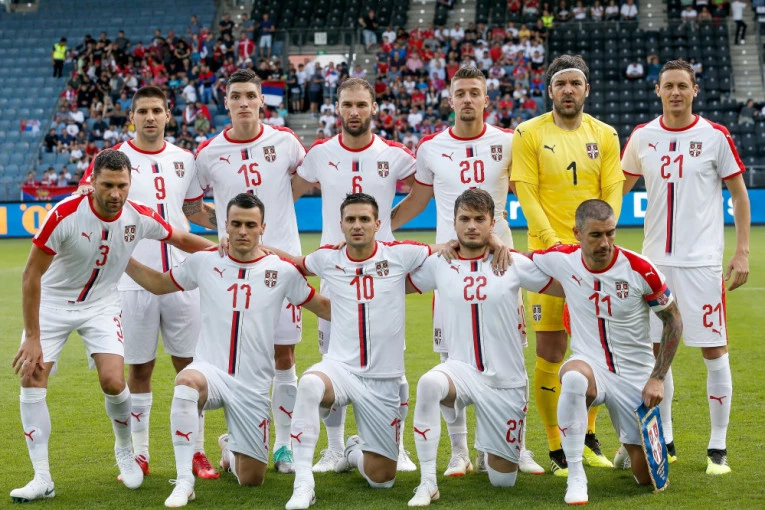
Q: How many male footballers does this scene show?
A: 11